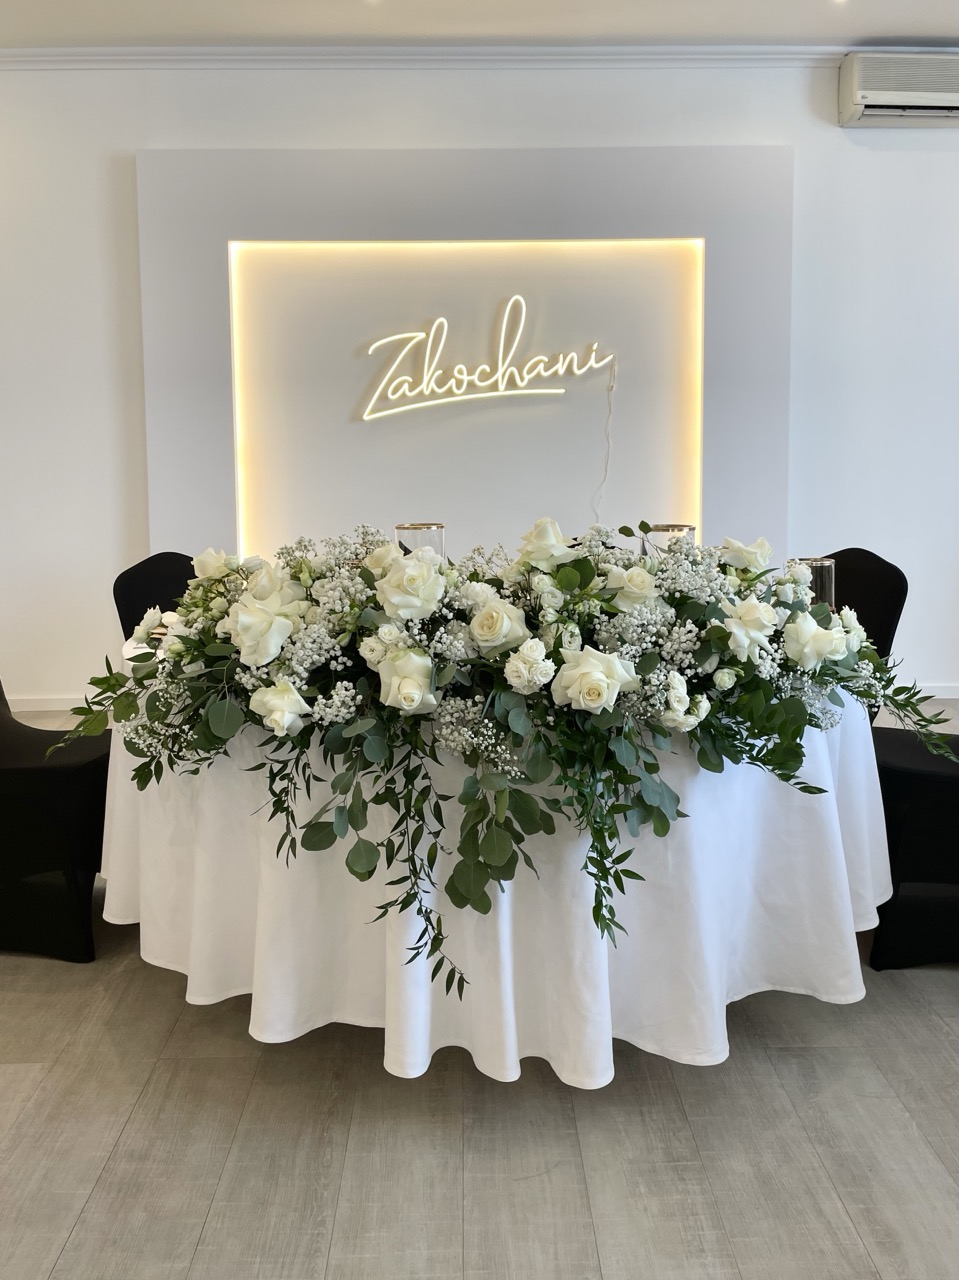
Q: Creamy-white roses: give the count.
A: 14